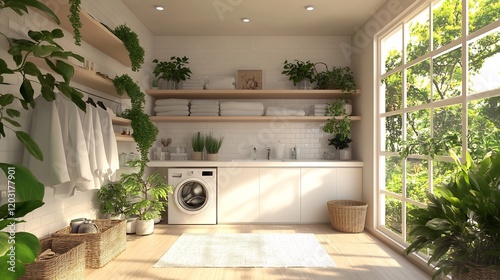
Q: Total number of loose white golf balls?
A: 0